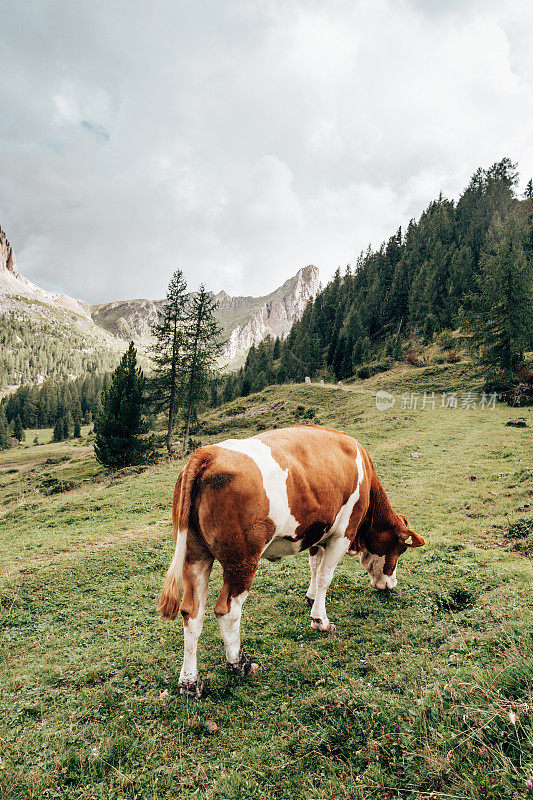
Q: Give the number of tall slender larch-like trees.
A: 2